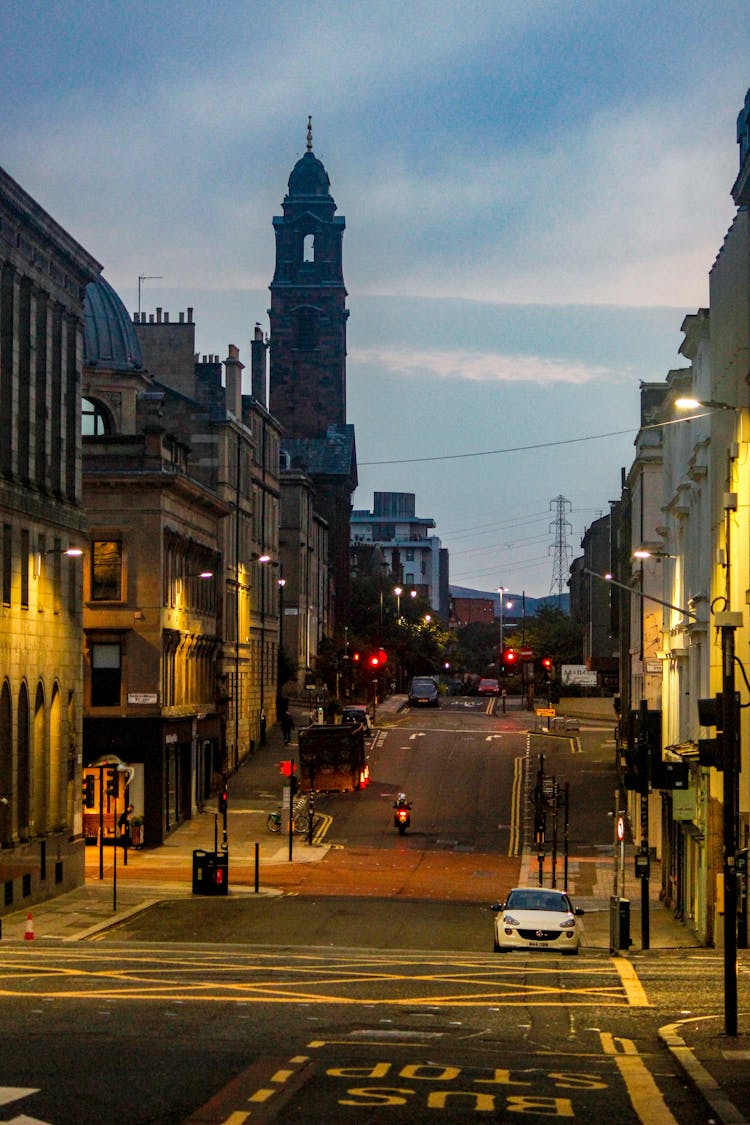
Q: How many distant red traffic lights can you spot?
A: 4